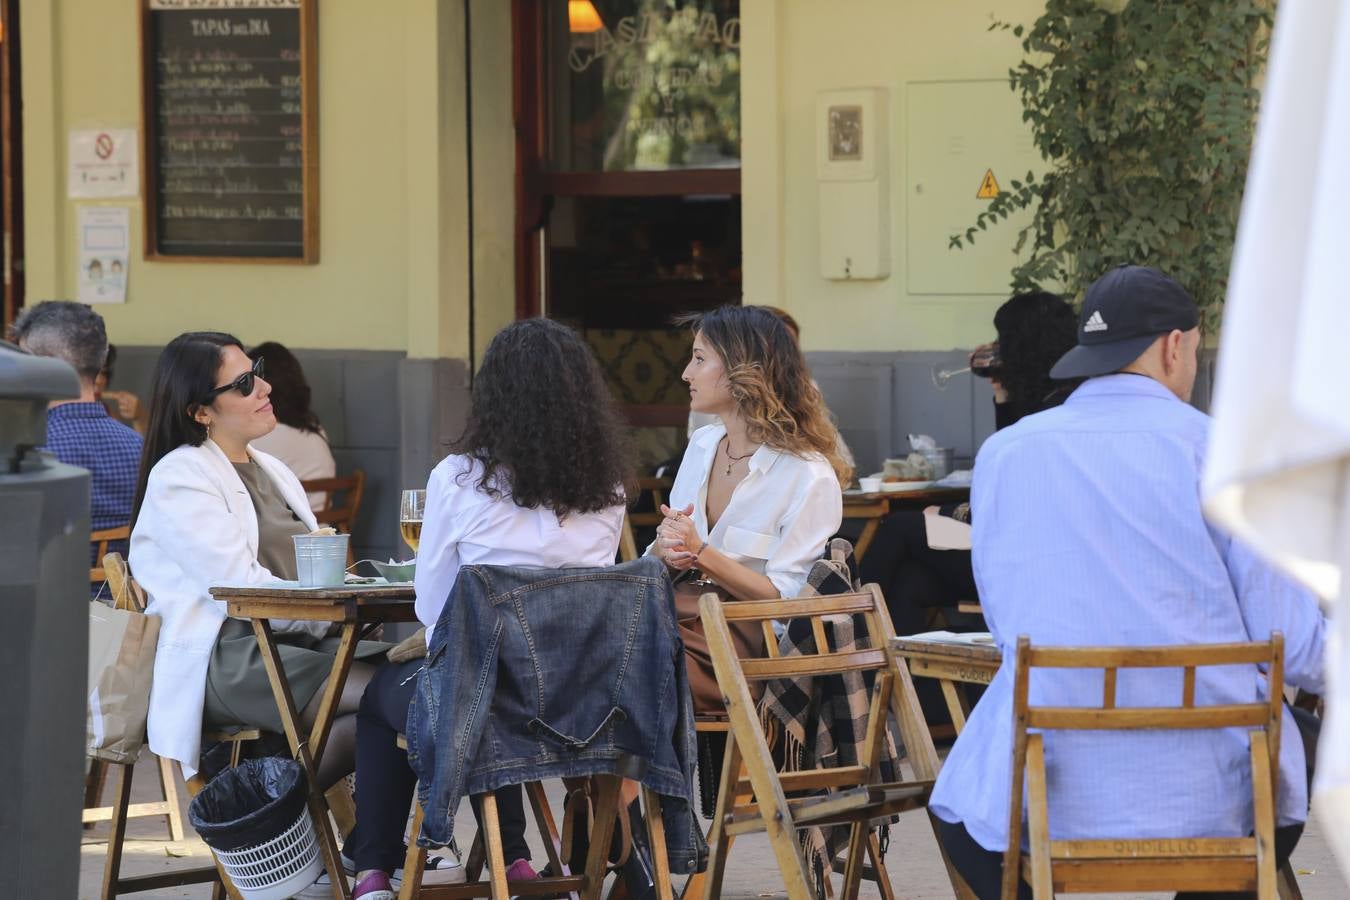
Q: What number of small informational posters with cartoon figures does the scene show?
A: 1